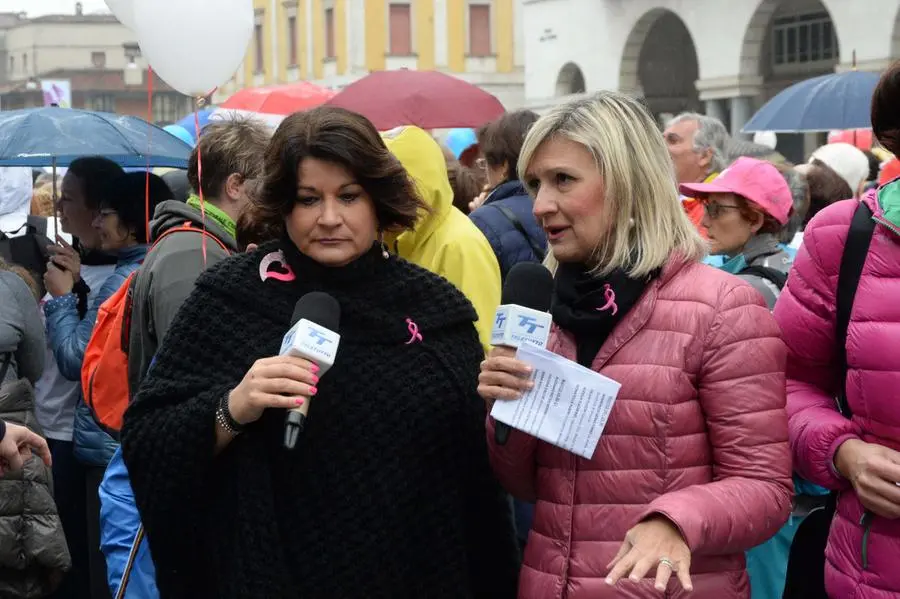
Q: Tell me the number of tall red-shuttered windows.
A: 5